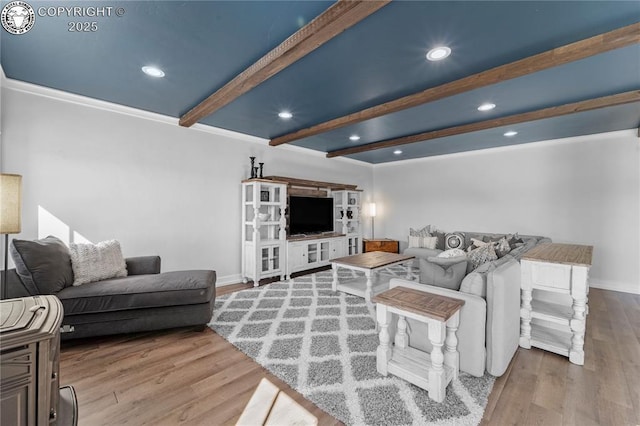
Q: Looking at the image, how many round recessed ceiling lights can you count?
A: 7